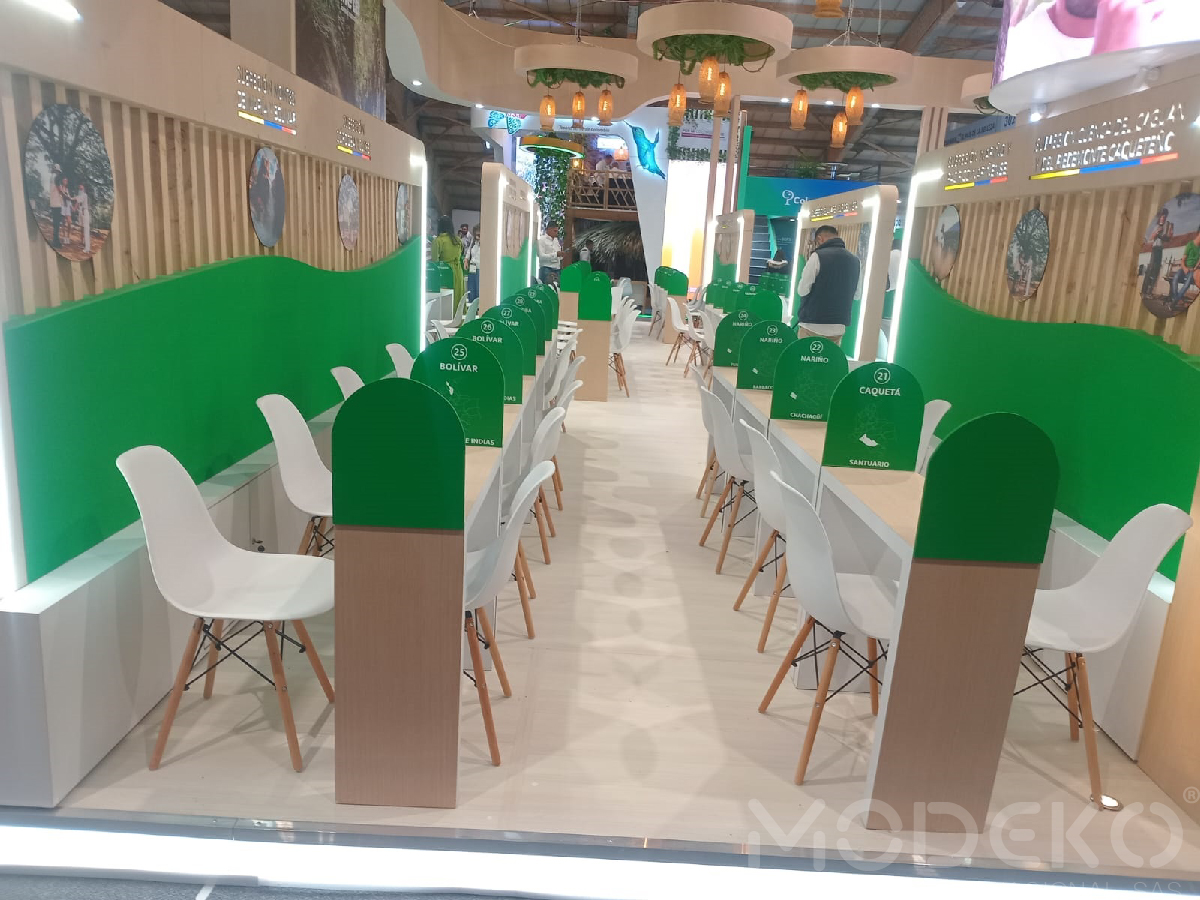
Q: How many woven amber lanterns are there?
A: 10